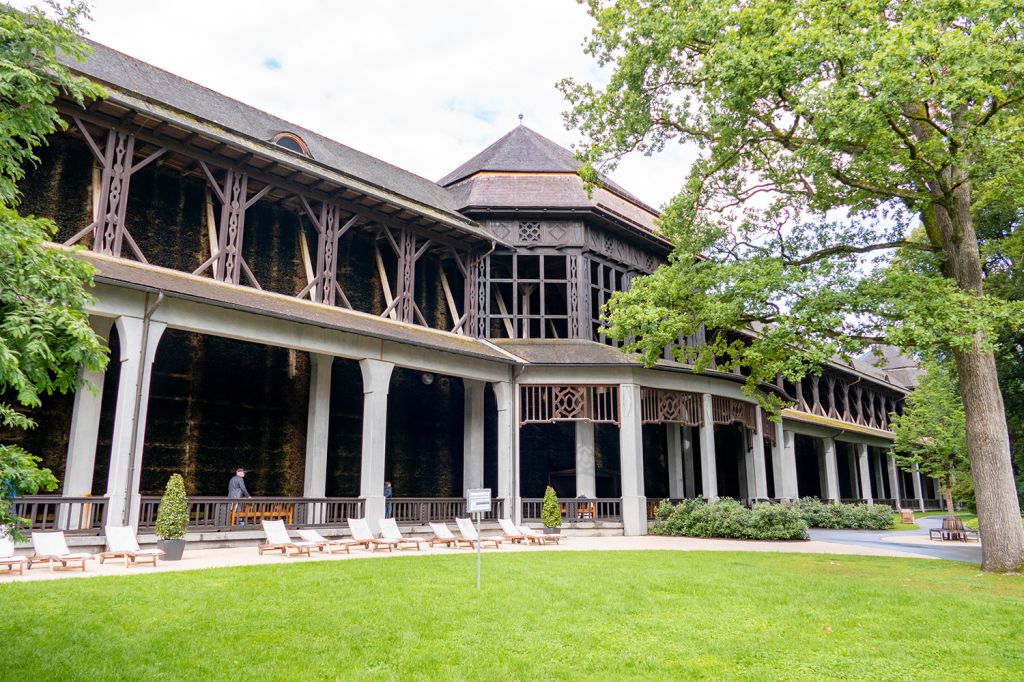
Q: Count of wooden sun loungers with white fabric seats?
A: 11